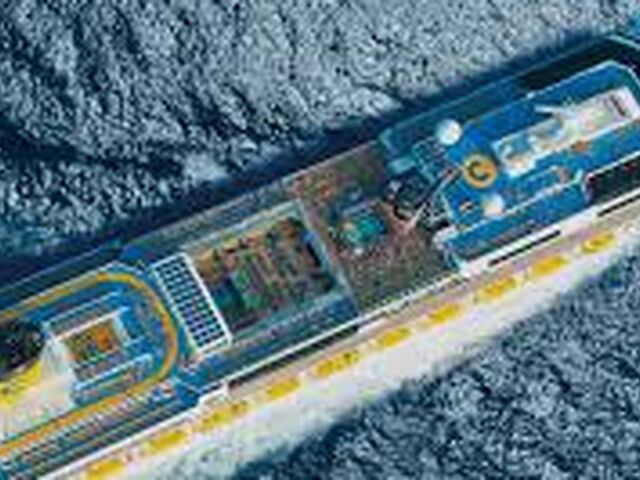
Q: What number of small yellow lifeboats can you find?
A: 10